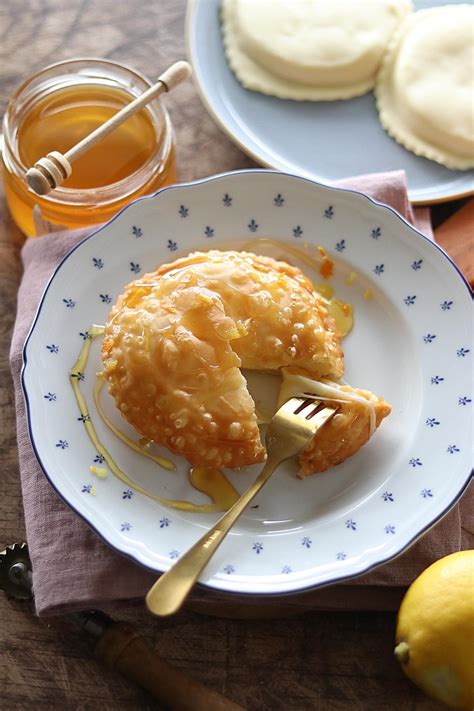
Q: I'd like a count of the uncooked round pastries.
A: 2